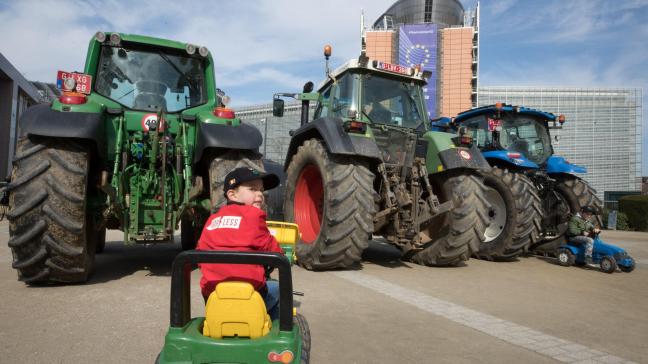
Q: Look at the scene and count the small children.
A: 2